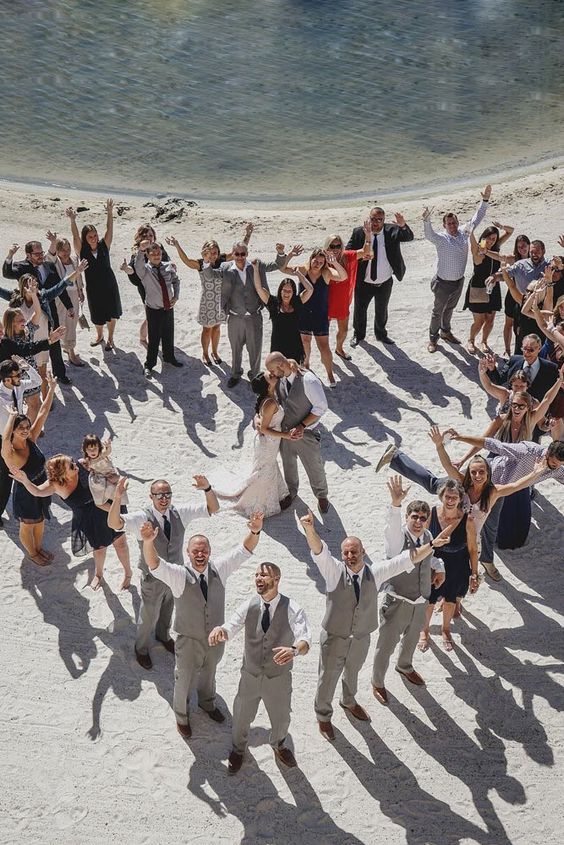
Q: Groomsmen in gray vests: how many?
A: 5